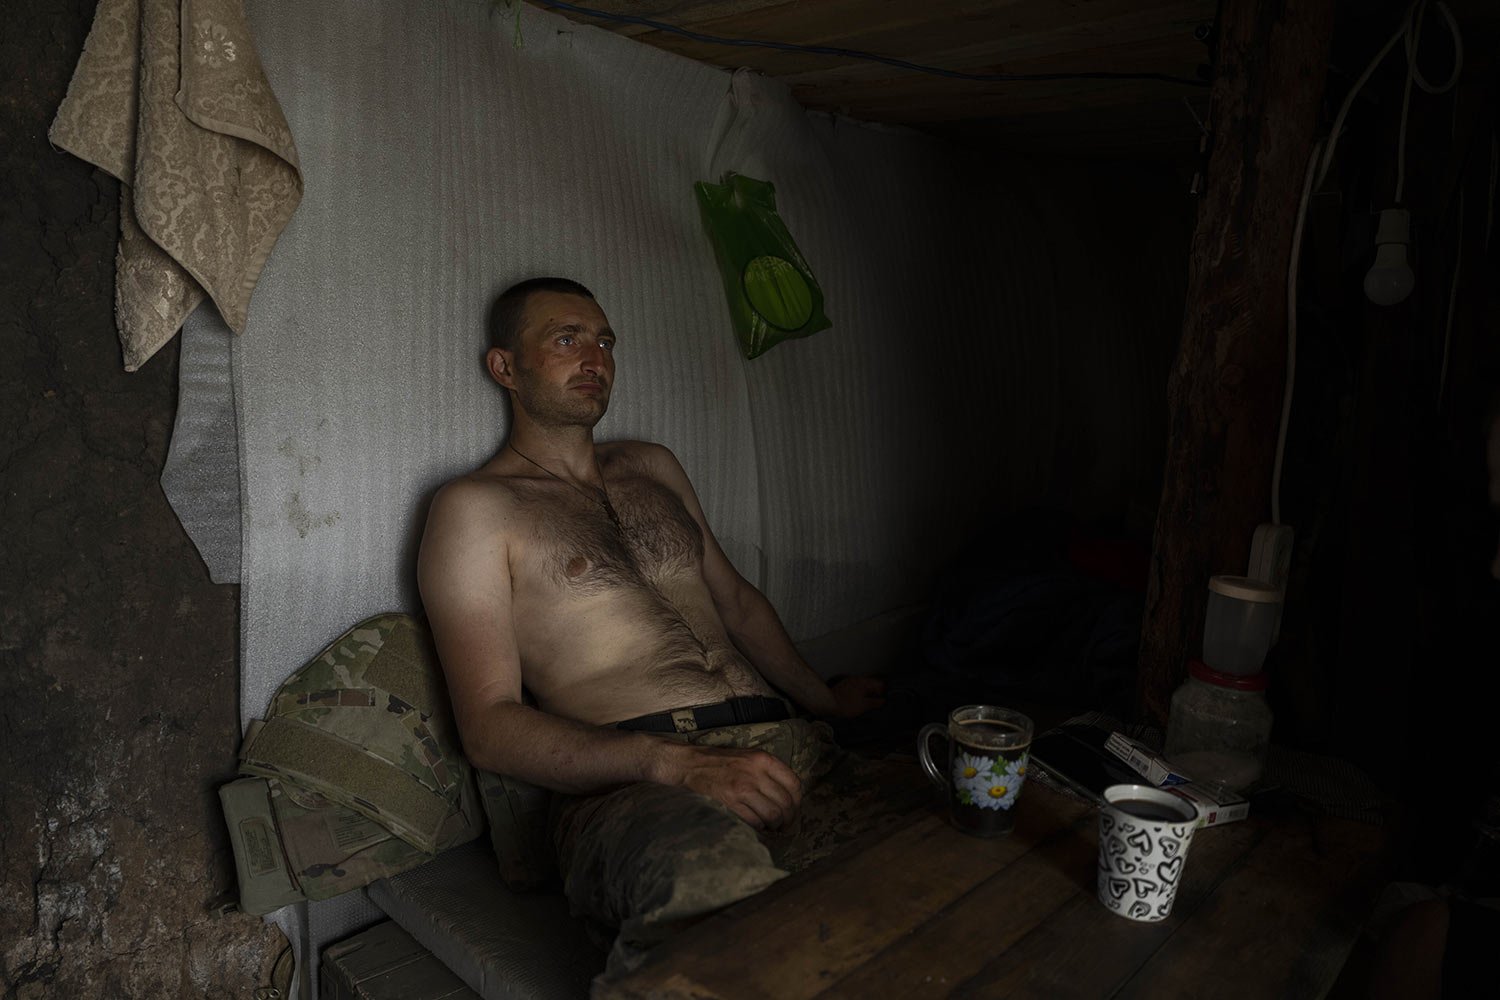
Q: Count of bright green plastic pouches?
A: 1